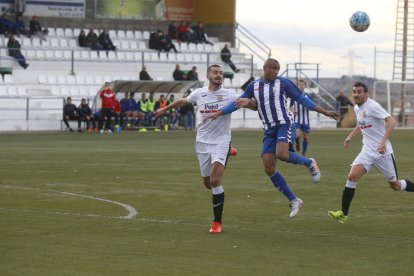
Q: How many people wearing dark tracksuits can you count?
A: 2